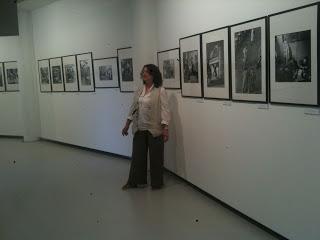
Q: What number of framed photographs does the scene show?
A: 13